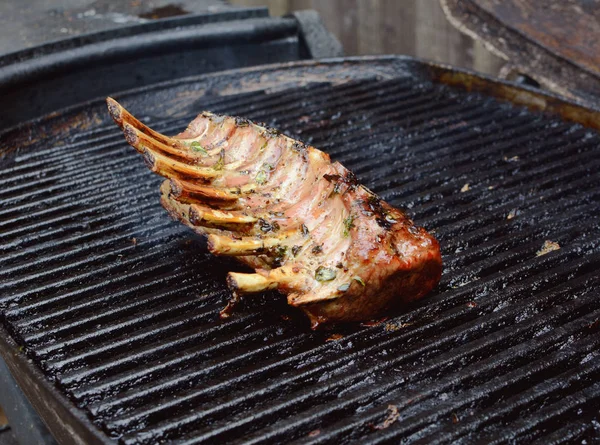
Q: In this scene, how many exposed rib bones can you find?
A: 7